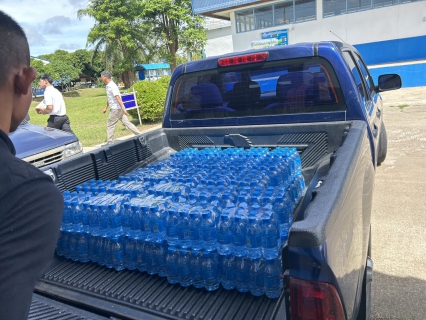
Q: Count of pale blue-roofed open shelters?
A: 1